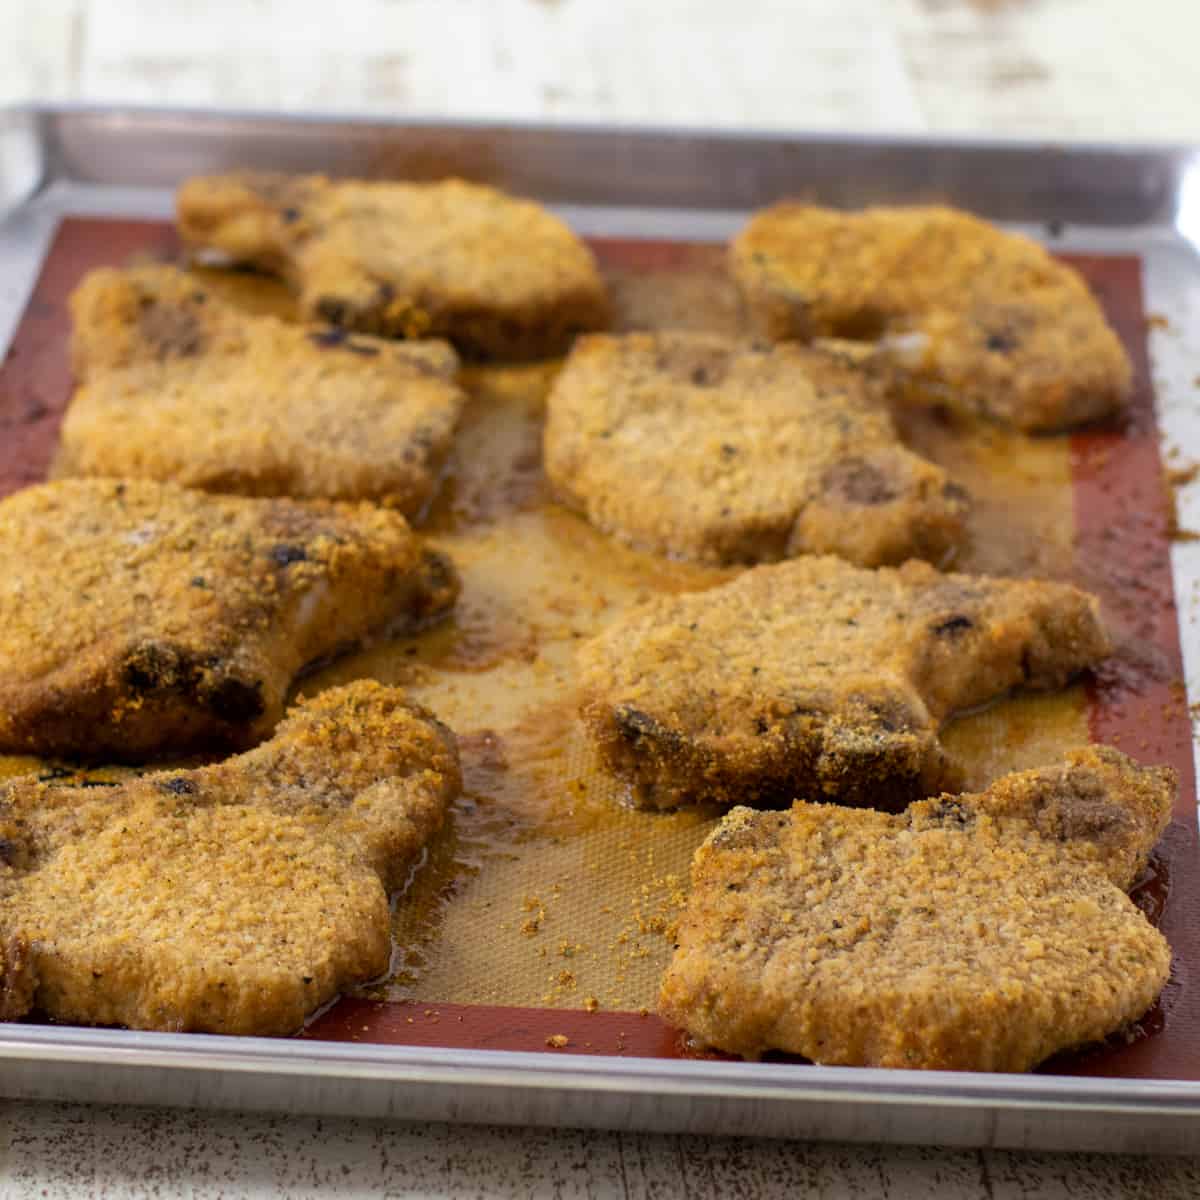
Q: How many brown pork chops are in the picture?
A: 8